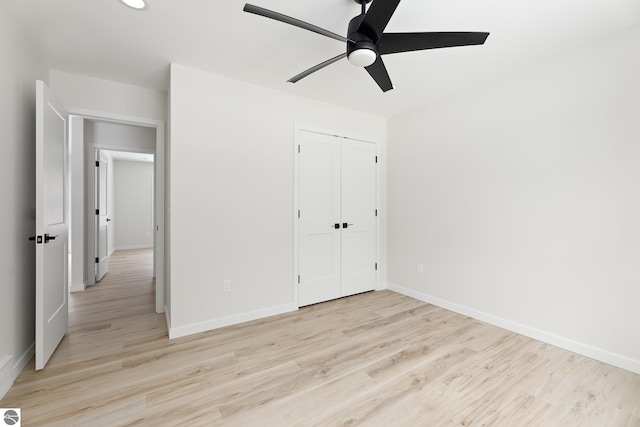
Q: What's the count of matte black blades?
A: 5